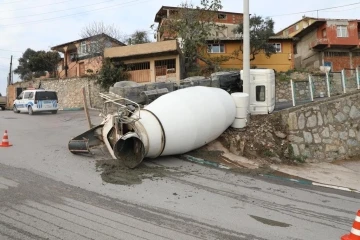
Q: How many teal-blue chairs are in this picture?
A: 0